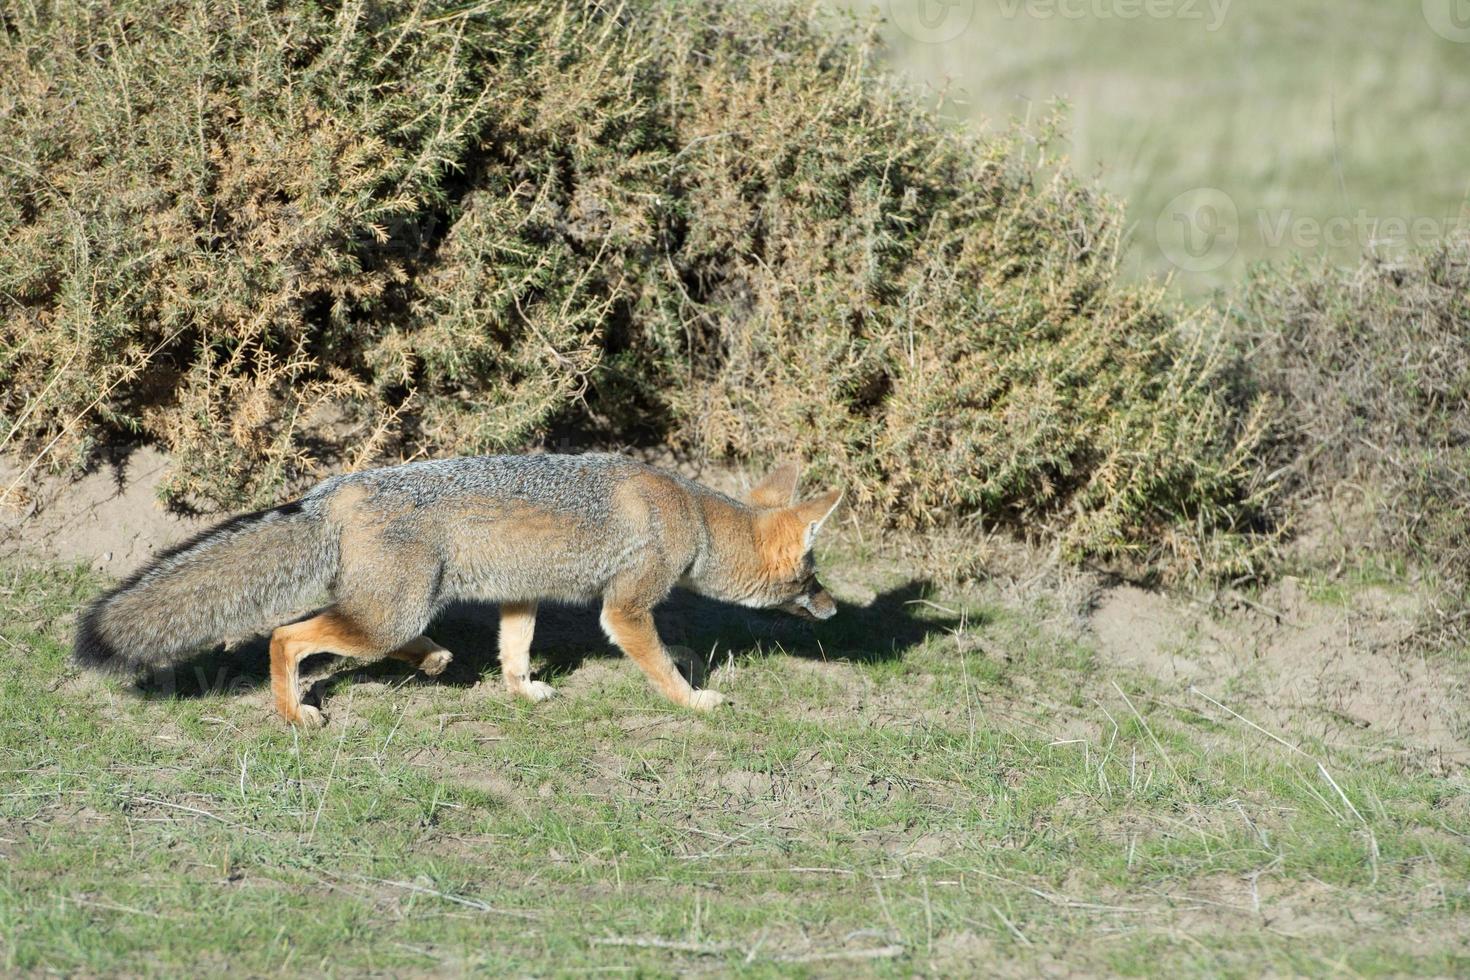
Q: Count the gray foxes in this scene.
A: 1